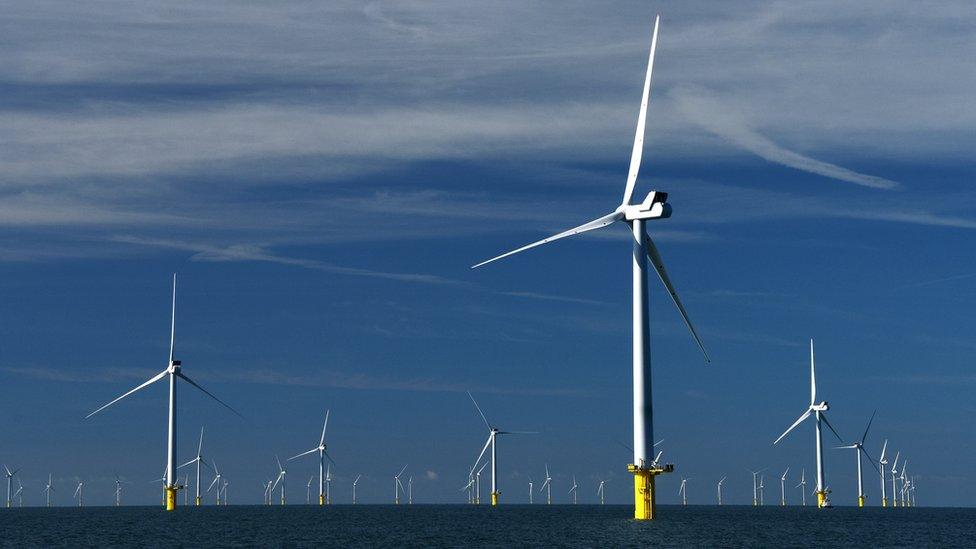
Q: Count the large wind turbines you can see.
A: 3